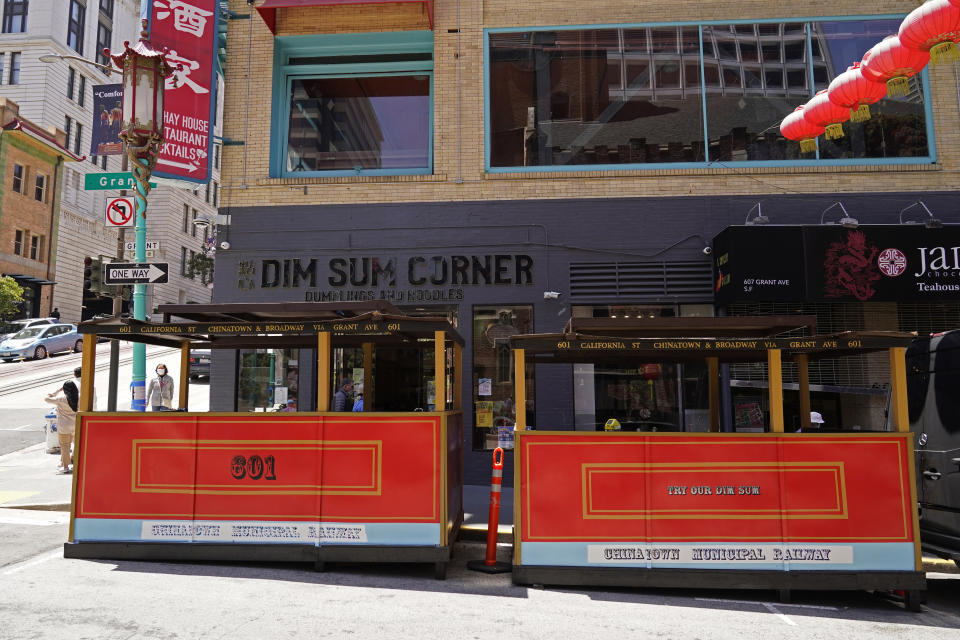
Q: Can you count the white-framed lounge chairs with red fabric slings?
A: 0